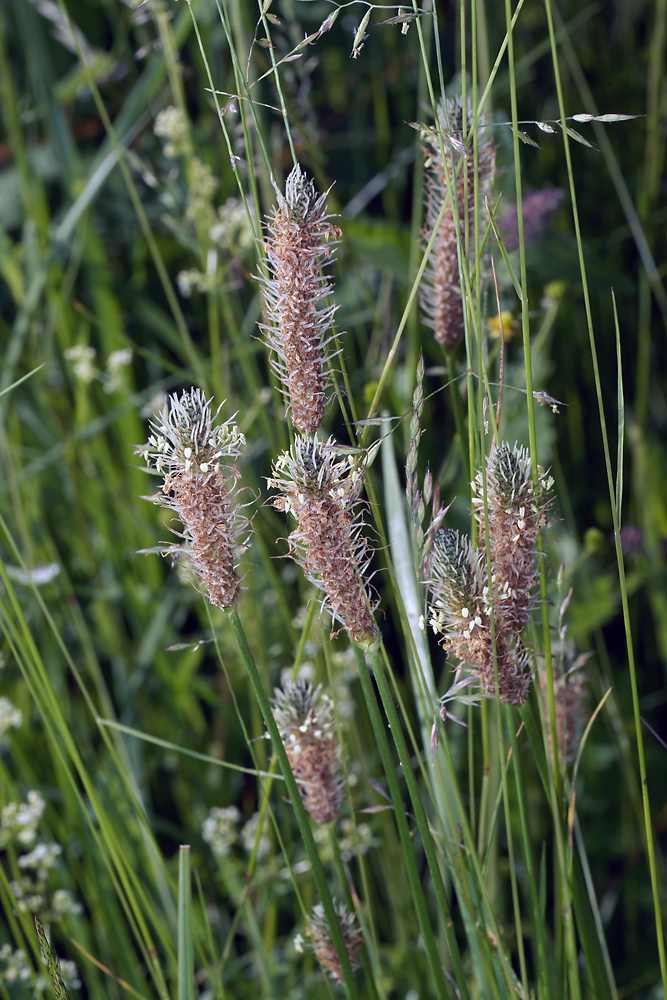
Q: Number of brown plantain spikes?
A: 9